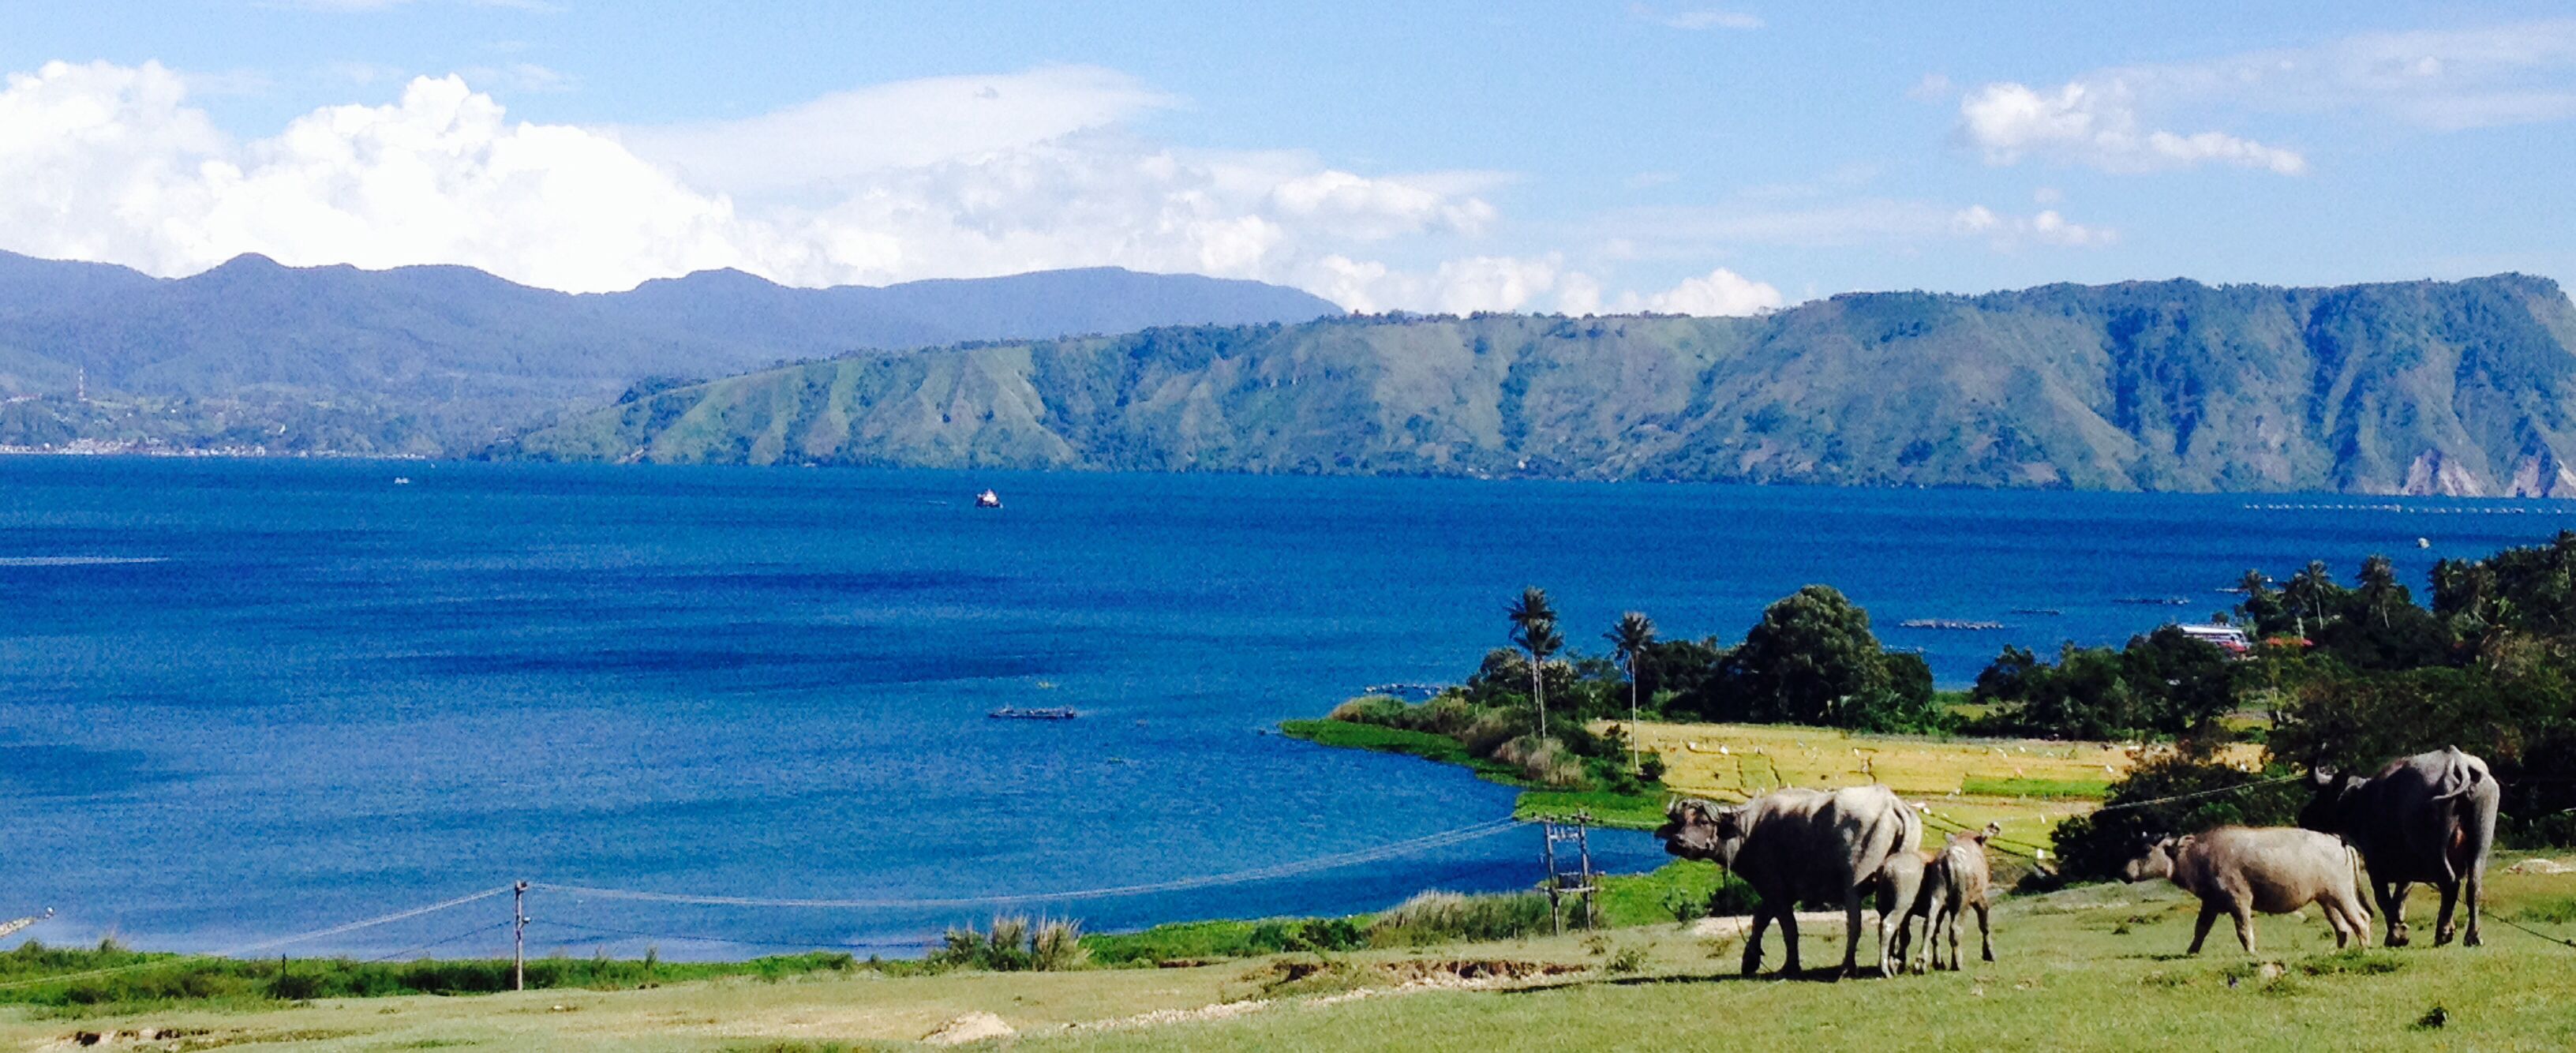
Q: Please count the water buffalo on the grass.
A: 5